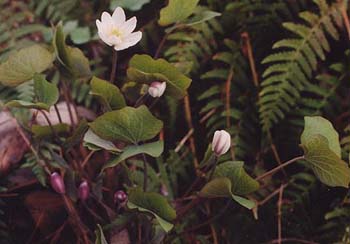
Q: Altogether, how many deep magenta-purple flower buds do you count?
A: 3